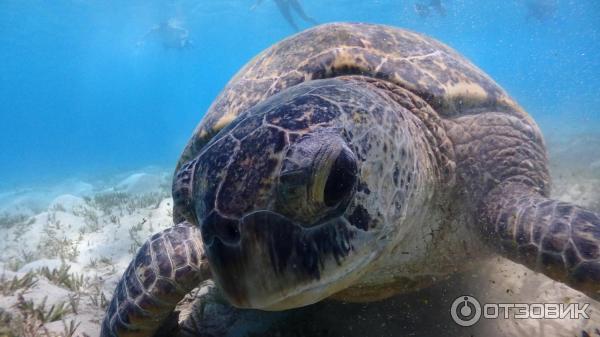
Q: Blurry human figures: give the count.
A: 4